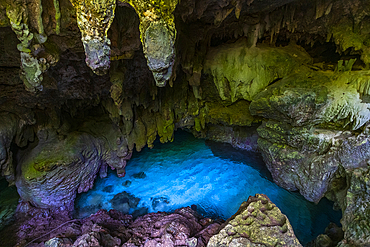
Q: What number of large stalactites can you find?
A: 3